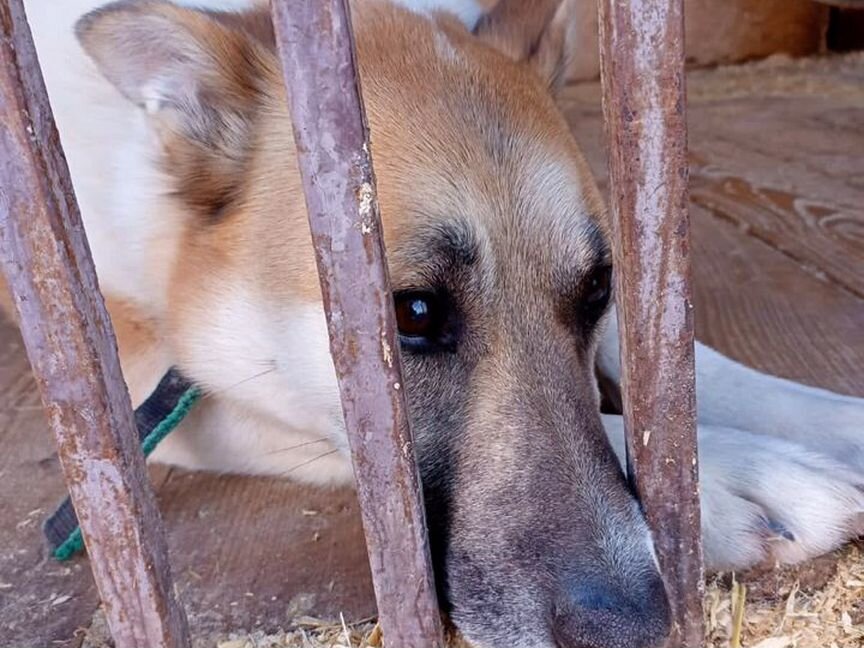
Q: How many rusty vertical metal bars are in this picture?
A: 3